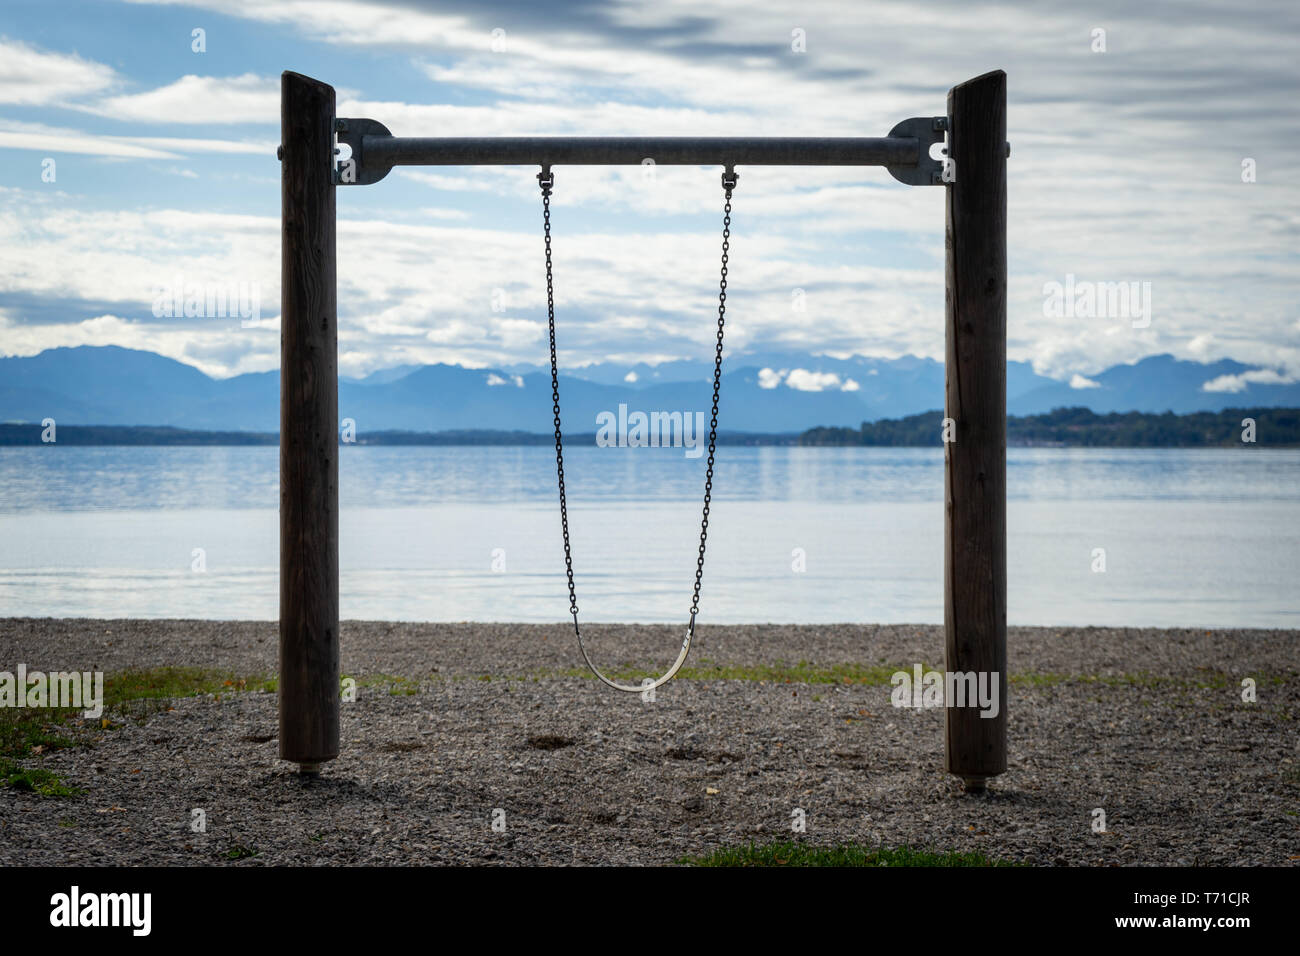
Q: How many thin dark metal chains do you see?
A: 2